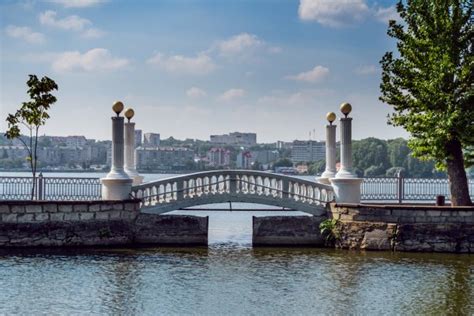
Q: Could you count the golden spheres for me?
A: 4